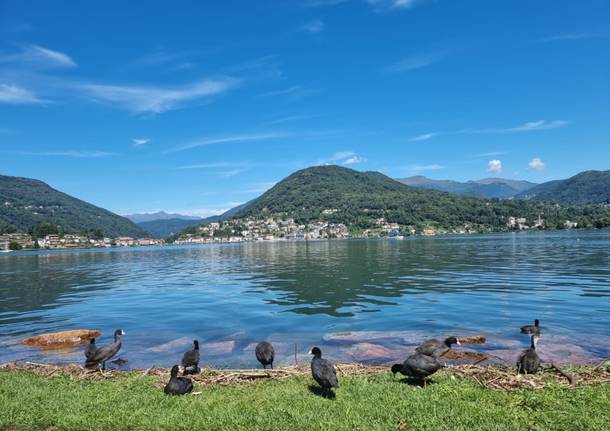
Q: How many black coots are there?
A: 10